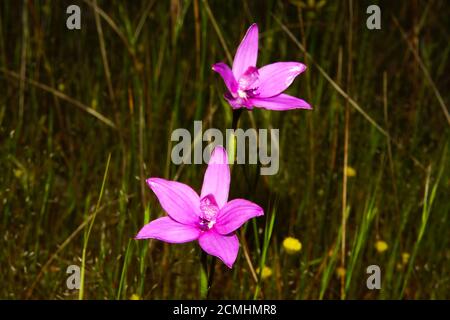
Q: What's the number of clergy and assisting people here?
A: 0